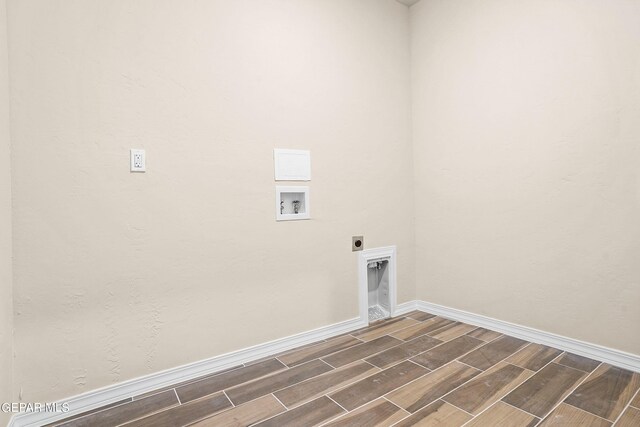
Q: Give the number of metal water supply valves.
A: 2